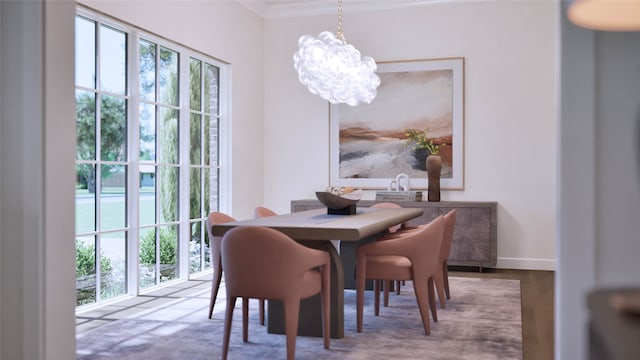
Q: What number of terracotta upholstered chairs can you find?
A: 6